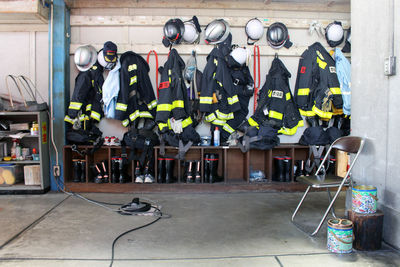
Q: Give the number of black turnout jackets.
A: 6